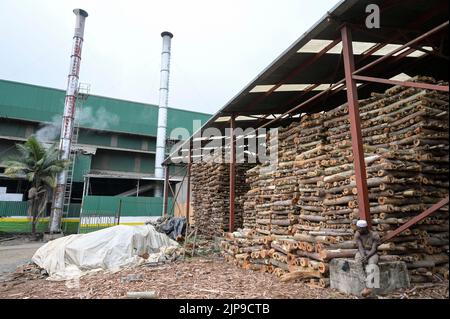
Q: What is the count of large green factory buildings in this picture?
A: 1